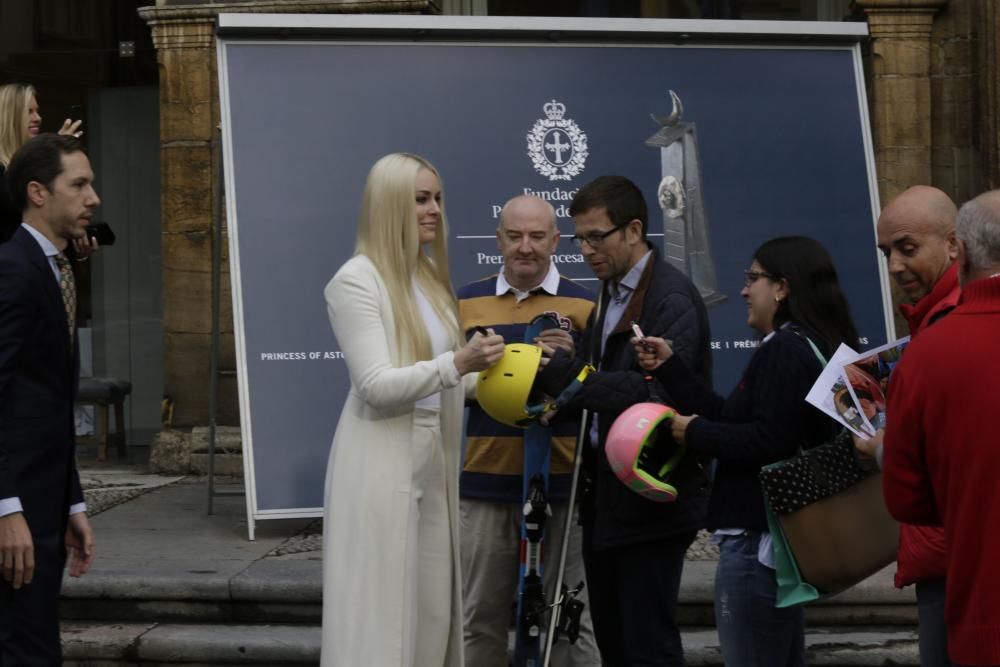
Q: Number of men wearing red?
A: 2